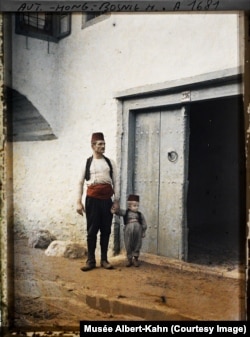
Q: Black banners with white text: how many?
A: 1